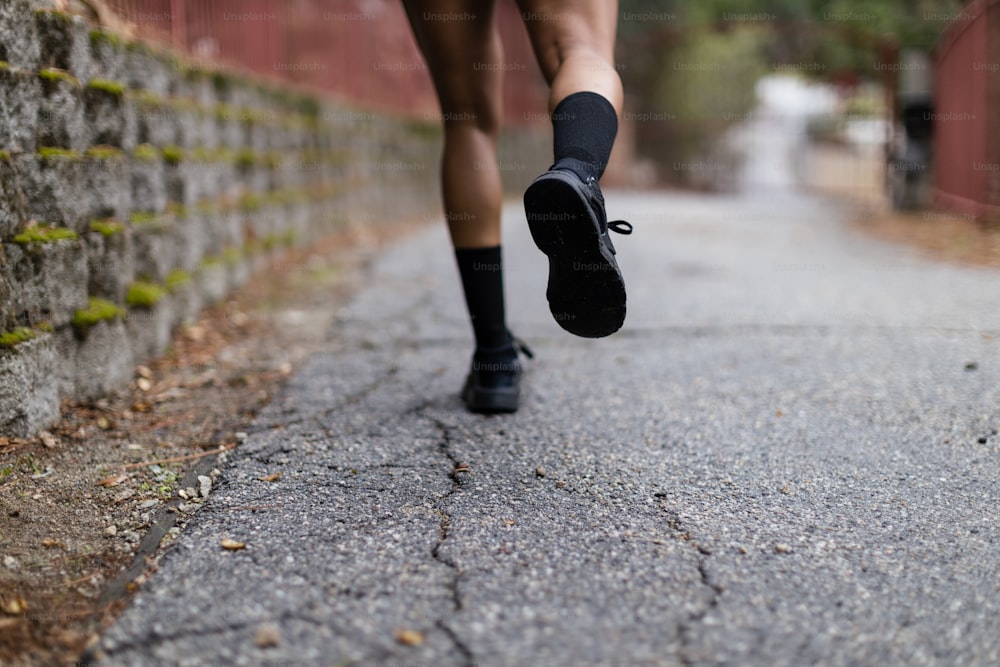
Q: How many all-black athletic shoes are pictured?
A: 2